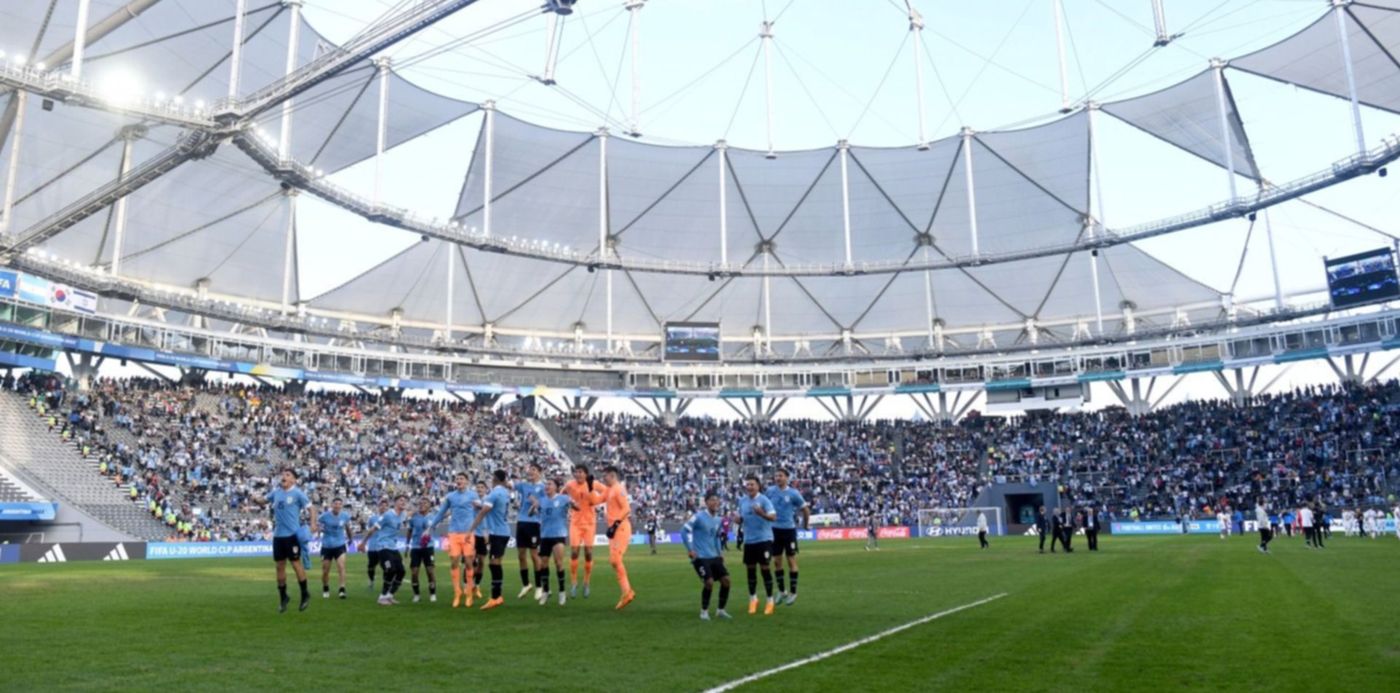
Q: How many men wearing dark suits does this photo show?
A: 4